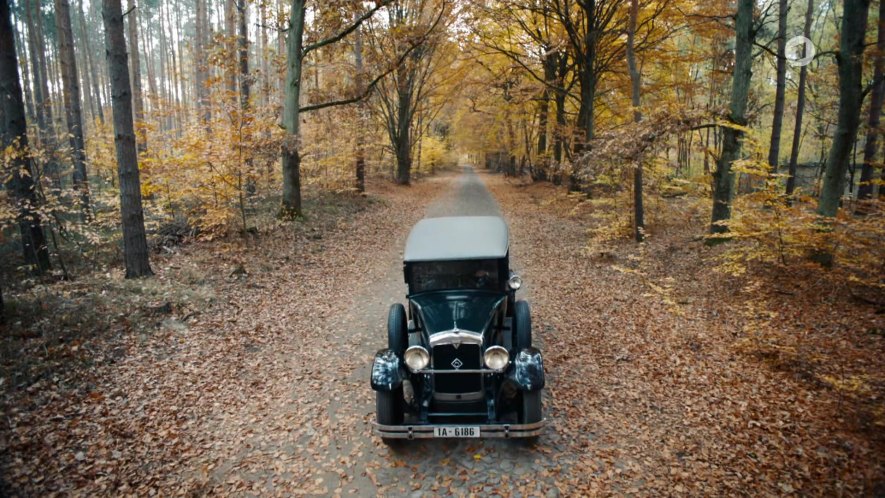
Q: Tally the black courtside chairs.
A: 0